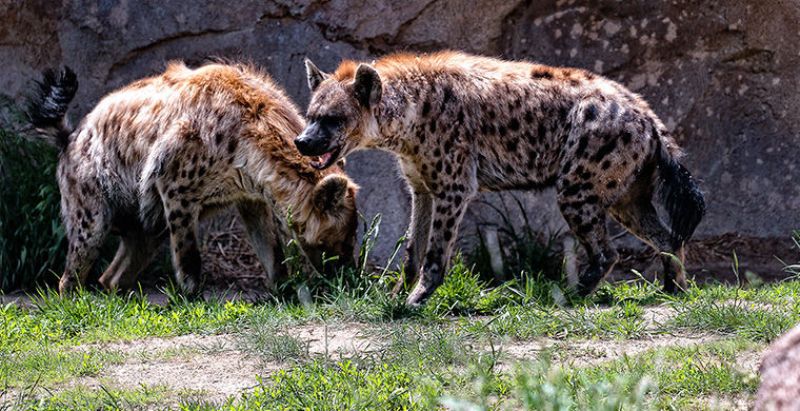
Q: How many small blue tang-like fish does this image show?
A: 0